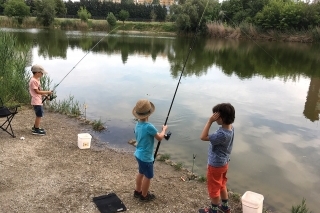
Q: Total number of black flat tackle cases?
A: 1